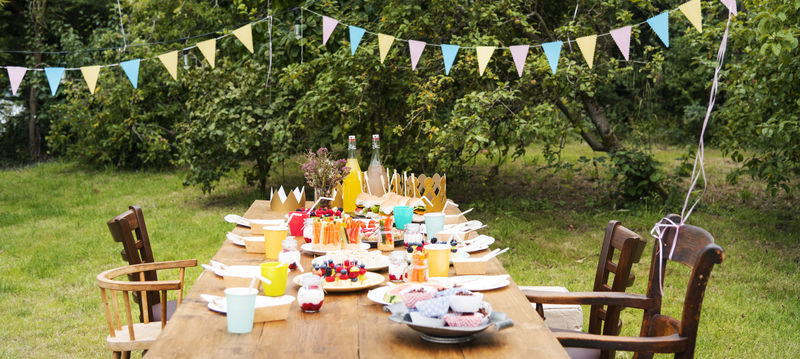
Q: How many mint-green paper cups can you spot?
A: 2